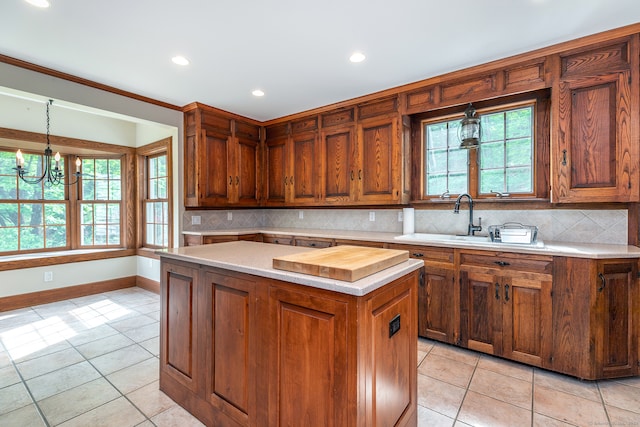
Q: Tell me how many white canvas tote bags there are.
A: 0